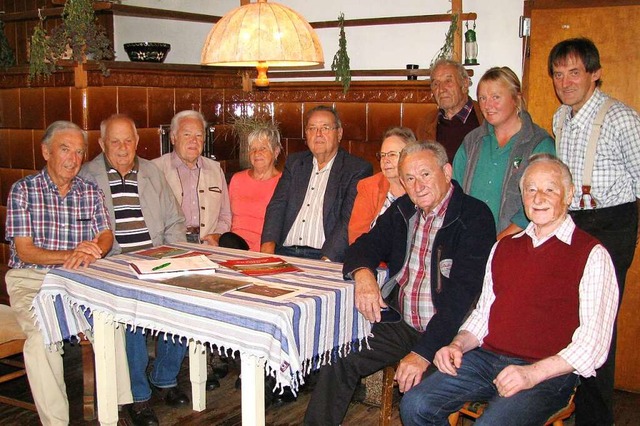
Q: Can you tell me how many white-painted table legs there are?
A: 3